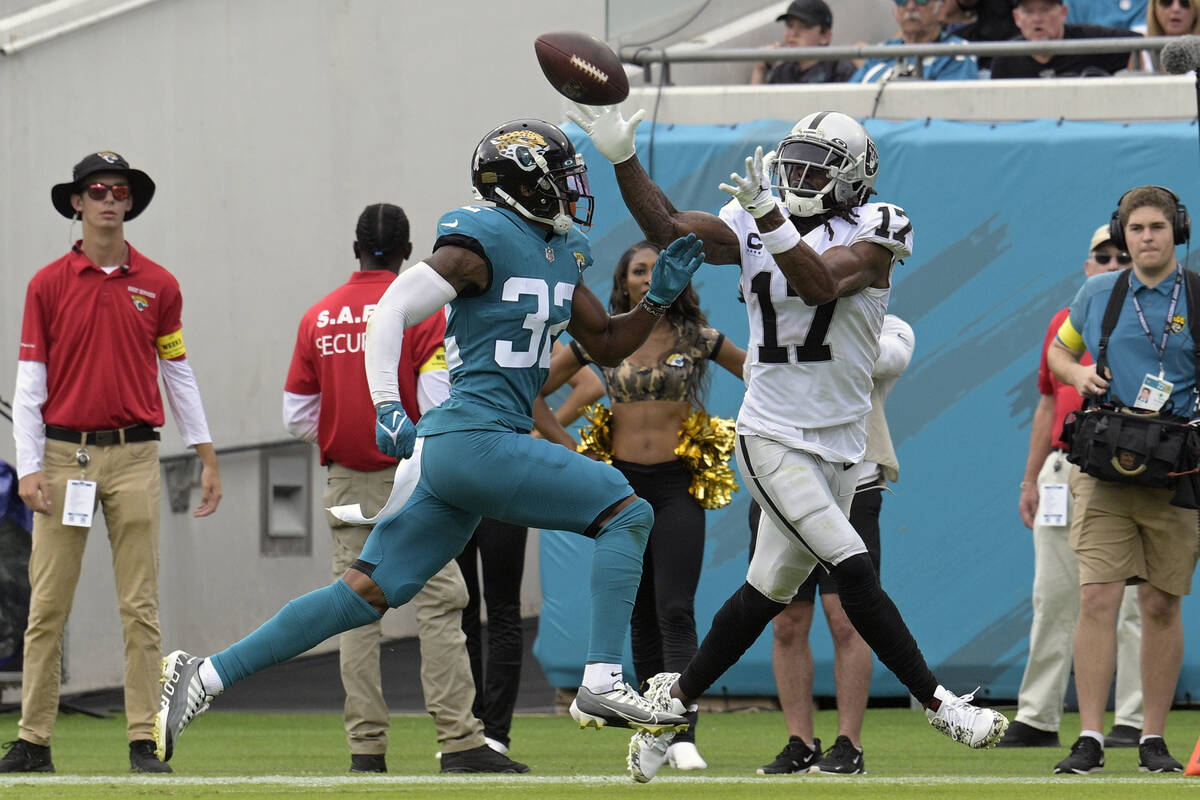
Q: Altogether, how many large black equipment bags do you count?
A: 1